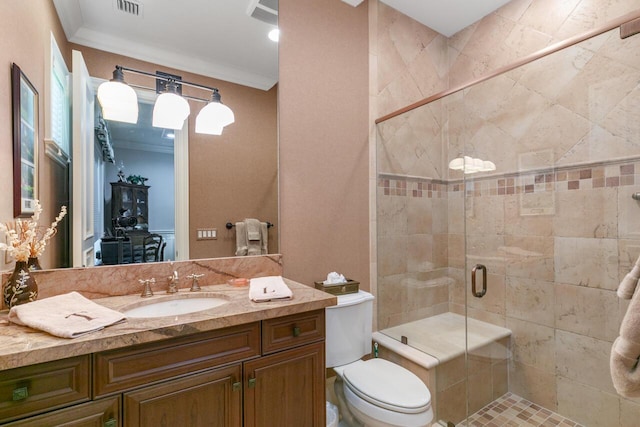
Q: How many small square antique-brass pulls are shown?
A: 5